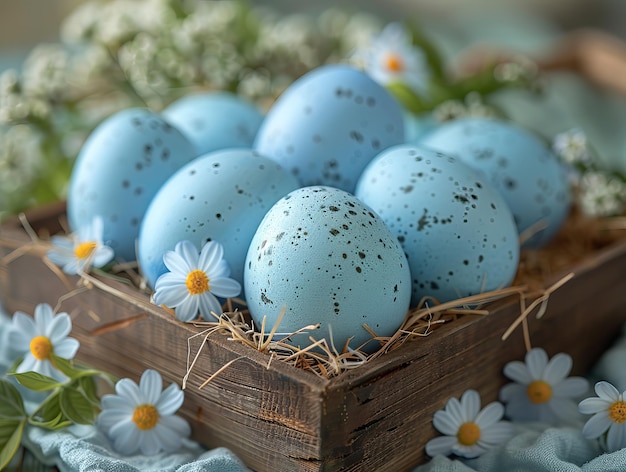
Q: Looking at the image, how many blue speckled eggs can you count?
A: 7